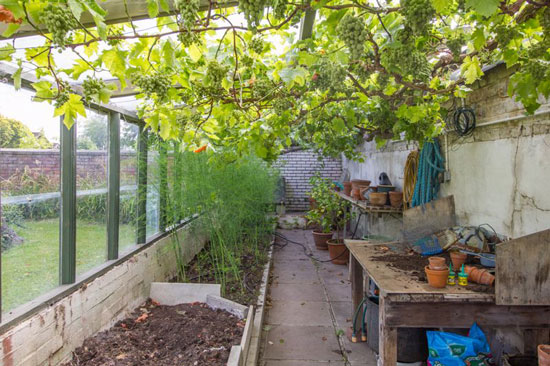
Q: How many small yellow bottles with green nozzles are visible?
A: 2